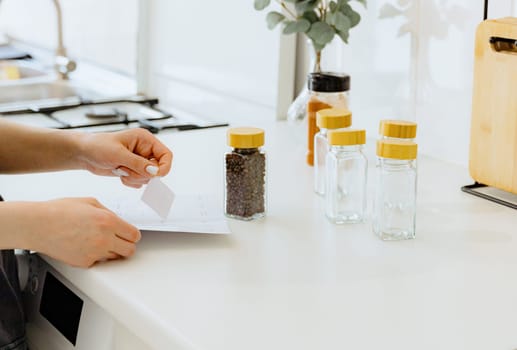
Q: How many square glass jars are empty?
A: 4